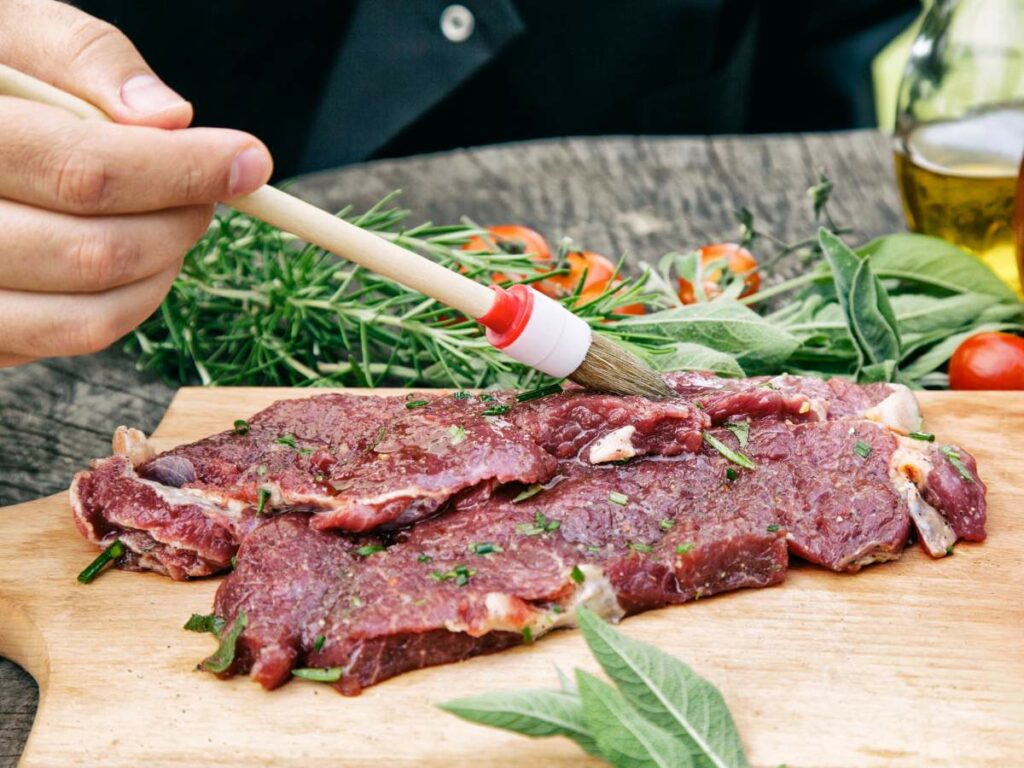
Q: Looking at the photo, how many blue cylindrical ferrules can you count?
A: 0